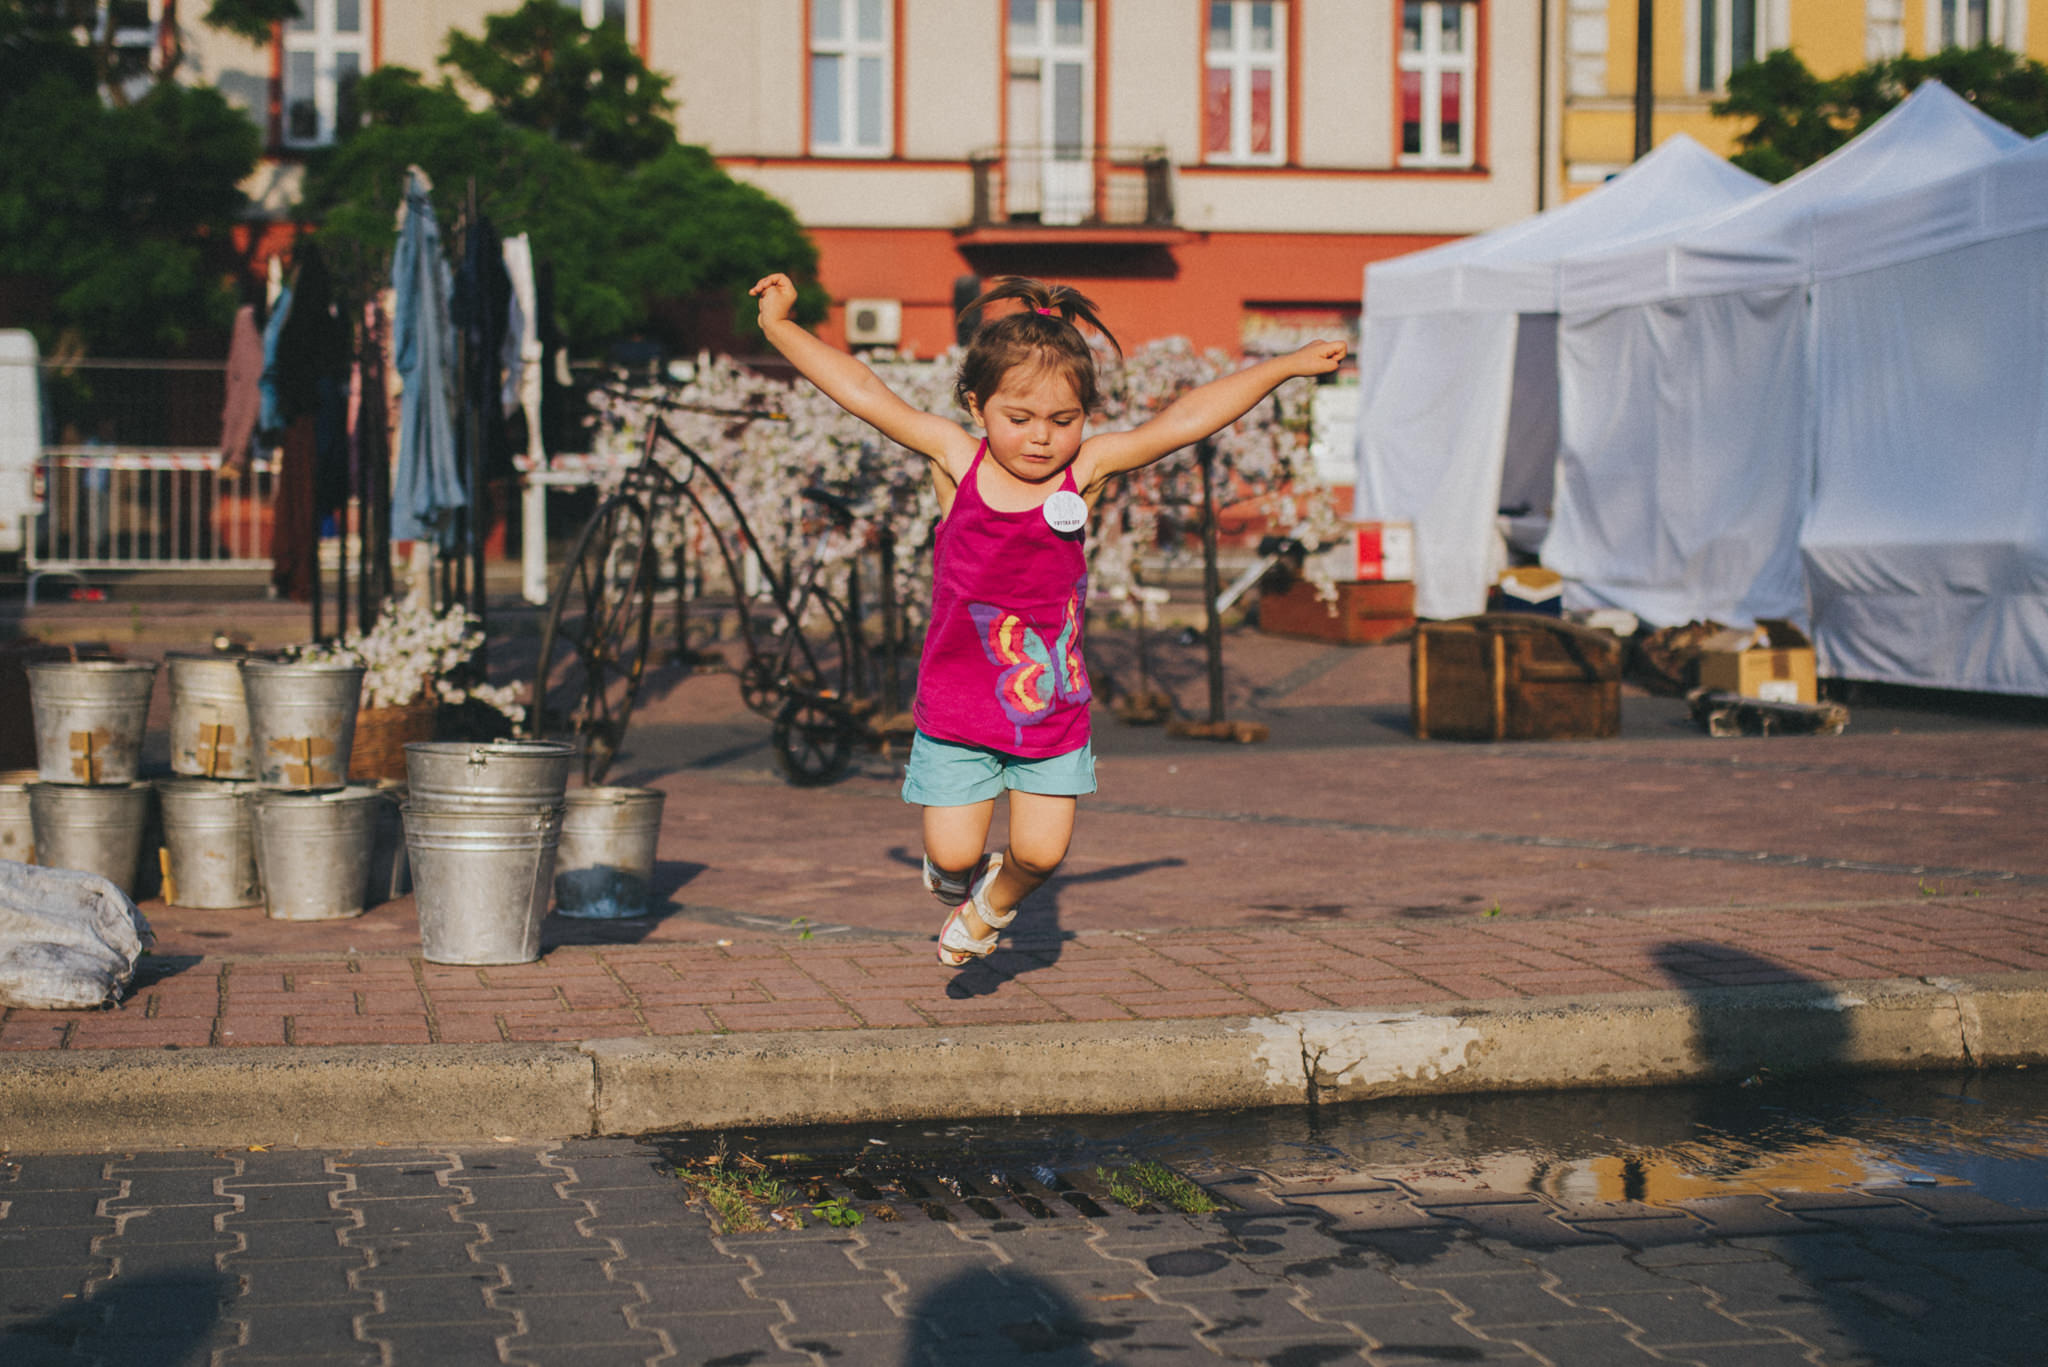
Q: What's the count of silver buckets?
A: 11